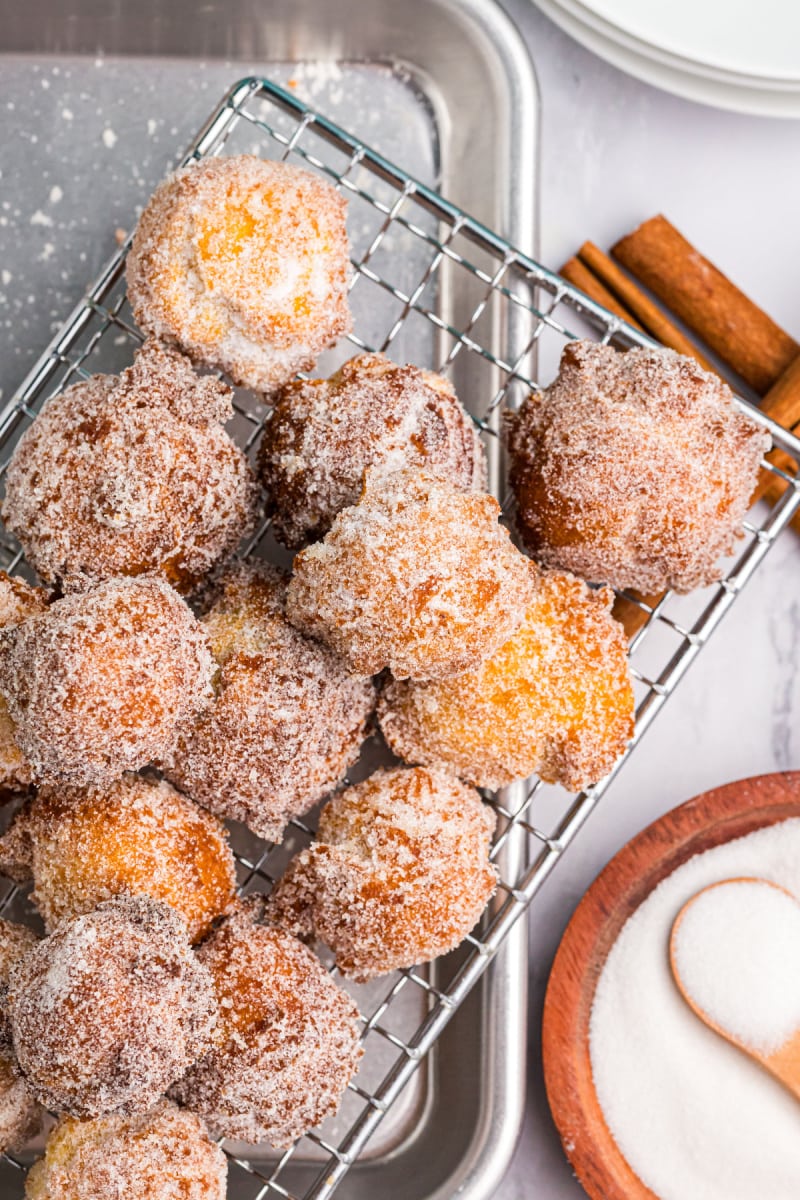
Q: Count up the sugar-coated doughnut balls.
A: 15